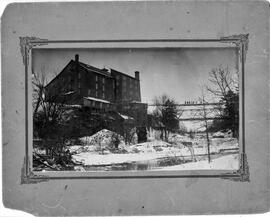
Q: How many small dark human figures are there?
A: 6